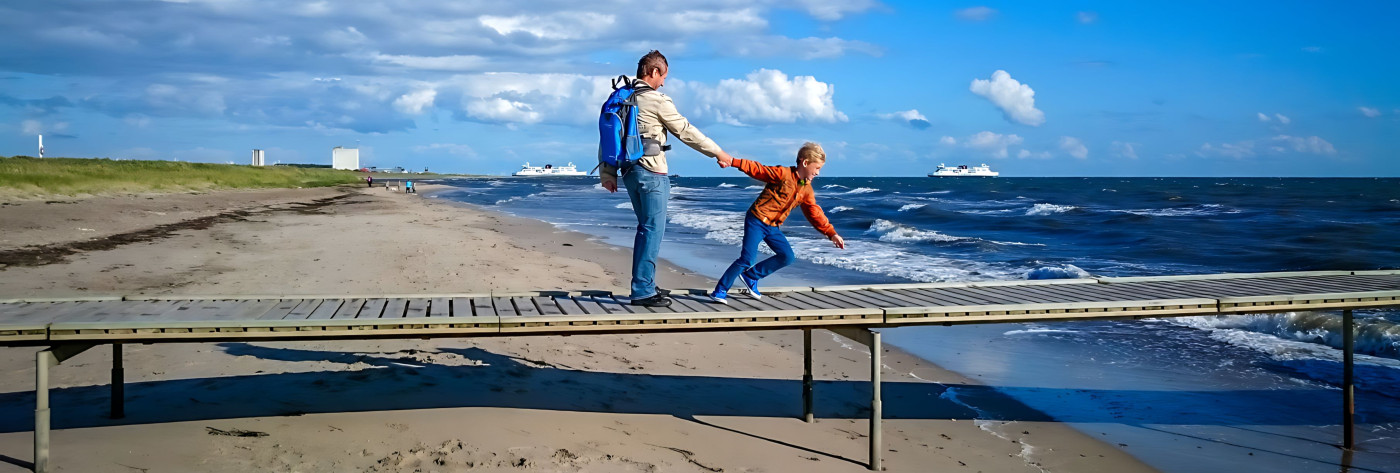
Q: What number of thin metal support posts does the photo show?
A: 5